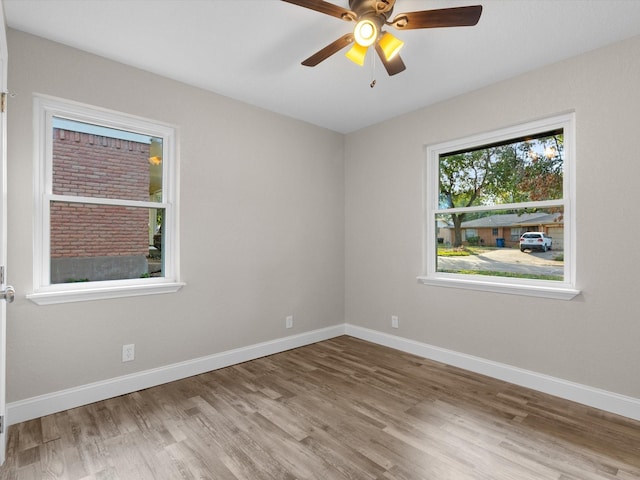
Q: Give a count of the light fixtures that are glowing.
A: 3